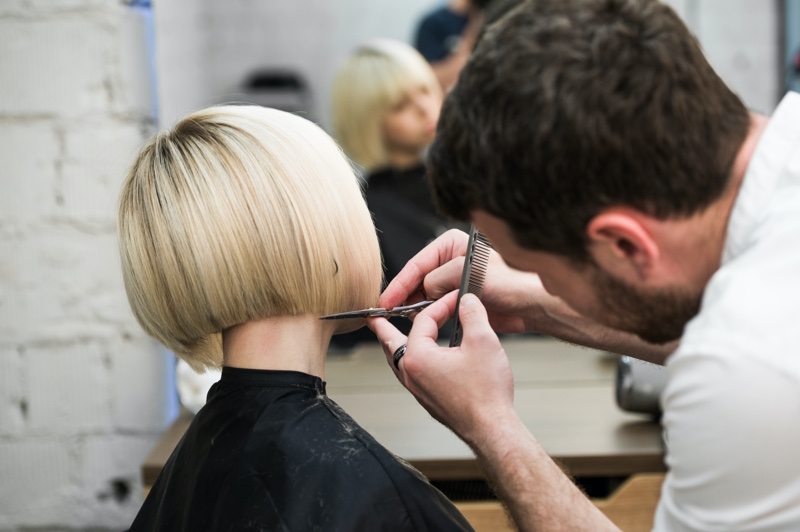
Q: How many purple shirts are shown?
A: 0